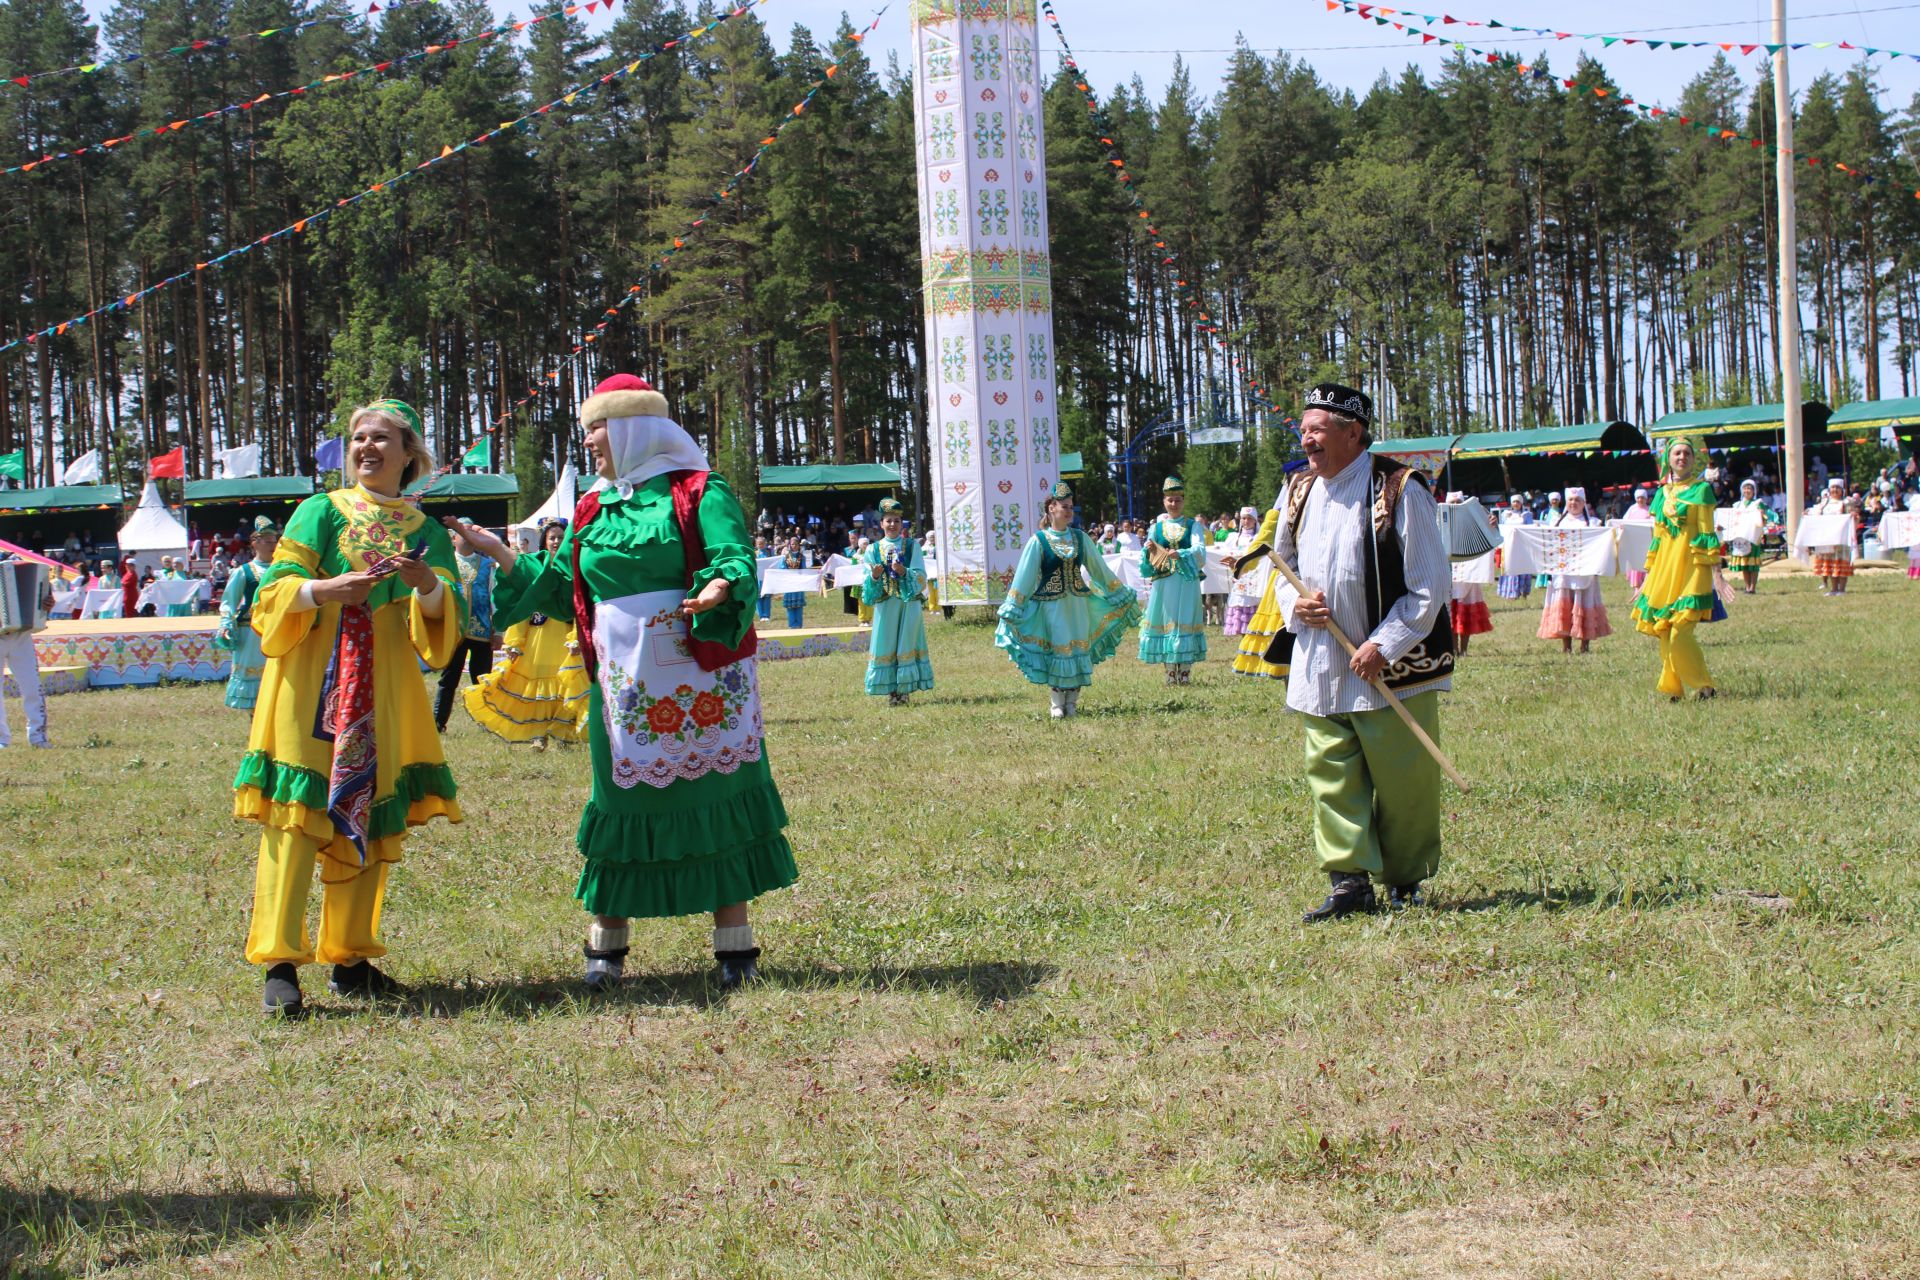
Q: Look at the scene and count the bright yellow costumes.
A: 4